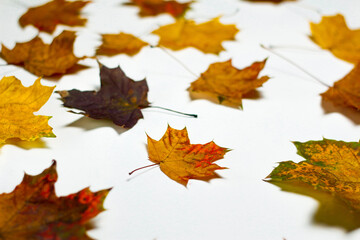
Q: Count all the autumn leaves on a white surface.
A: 14